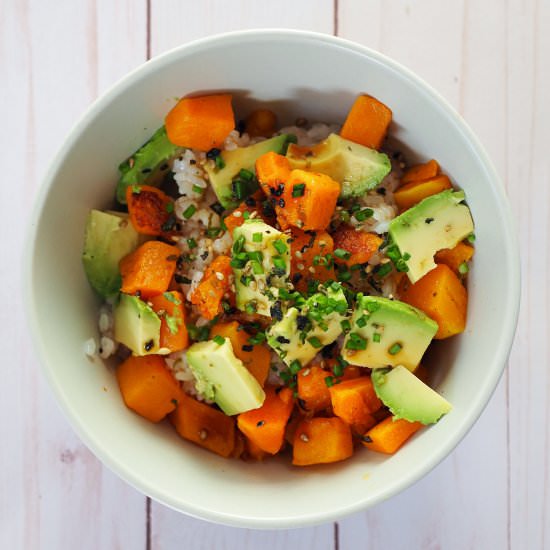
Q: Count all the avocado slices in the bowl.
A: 11